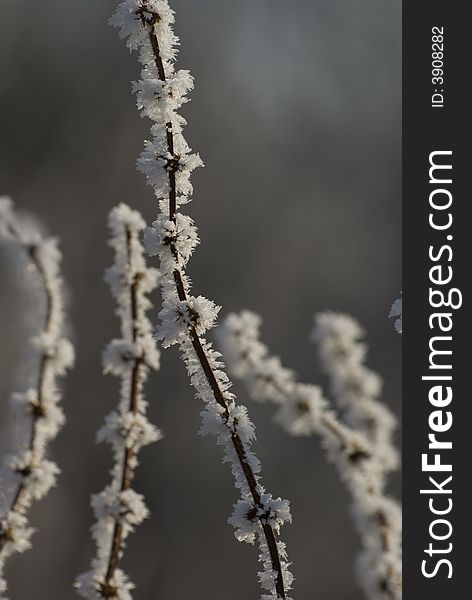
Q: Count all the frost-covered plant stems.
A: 5